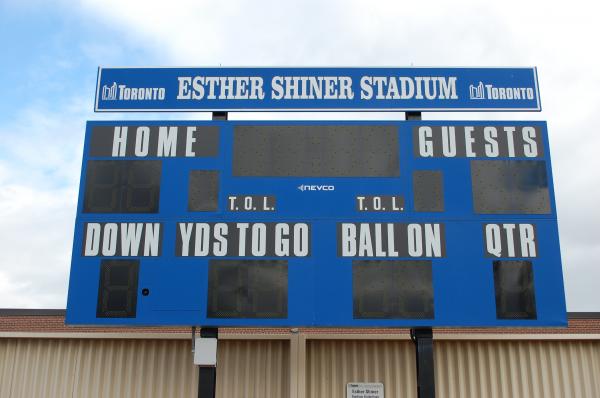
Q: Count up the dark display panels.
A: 9